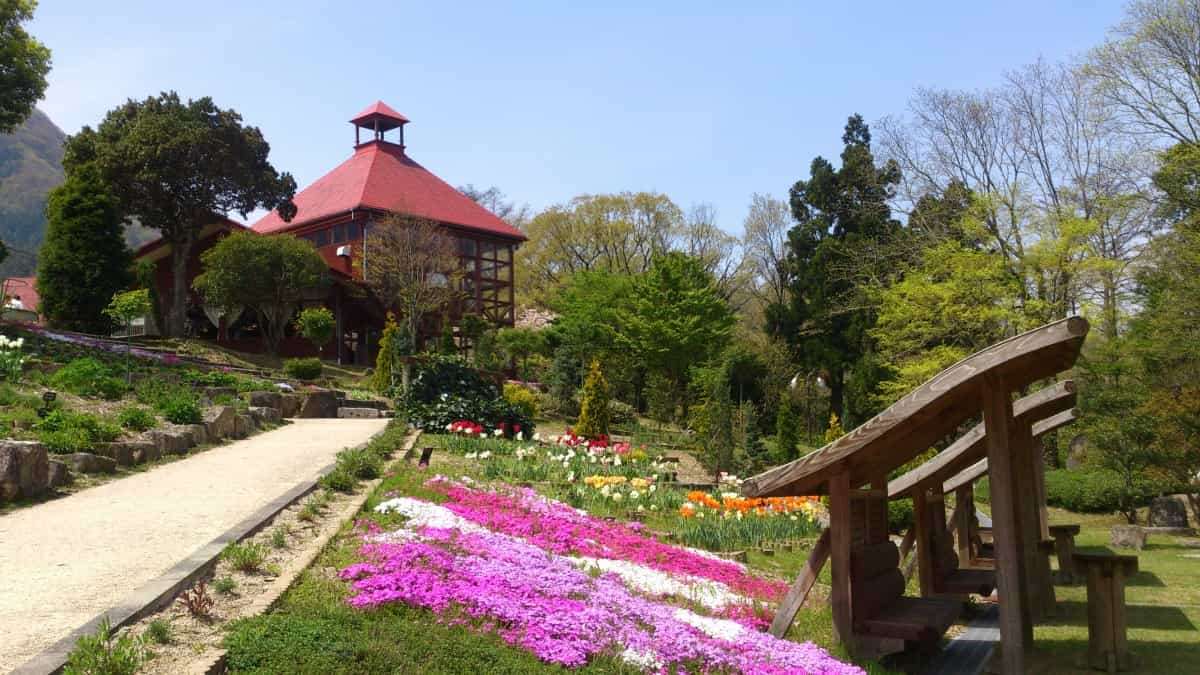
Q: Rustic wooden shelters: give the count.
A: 3